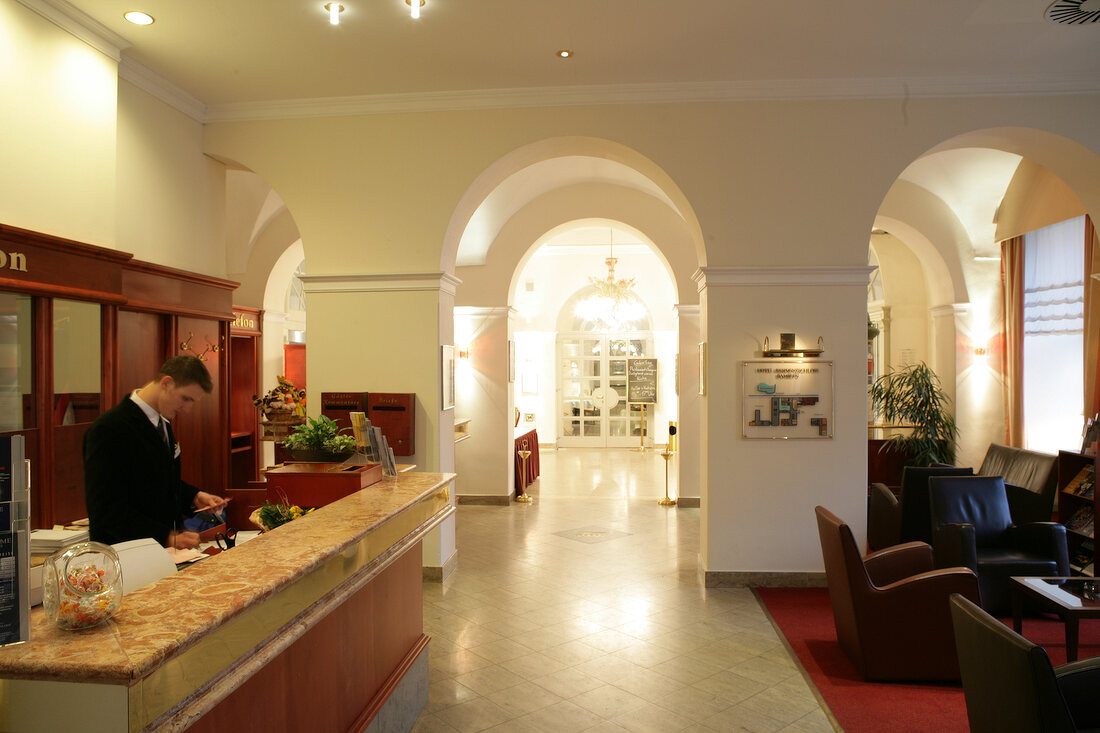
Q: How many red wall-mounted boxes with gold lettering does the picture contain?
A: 2